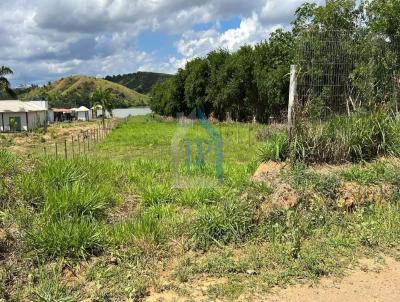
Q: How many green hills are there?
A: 2